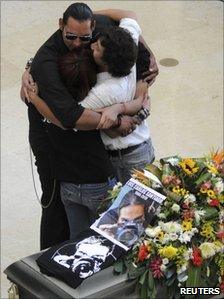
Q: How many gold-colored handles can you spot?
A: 1